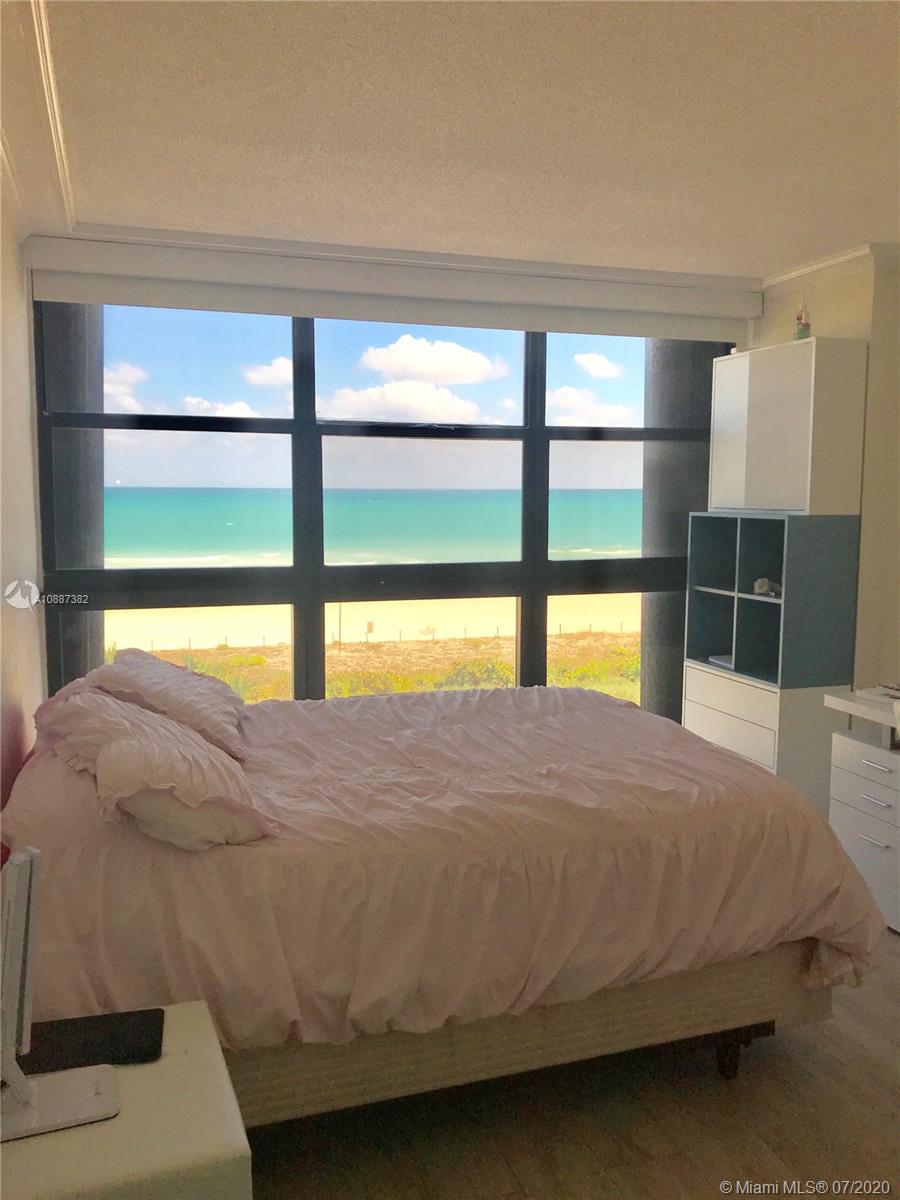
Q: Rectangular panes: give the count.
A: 9